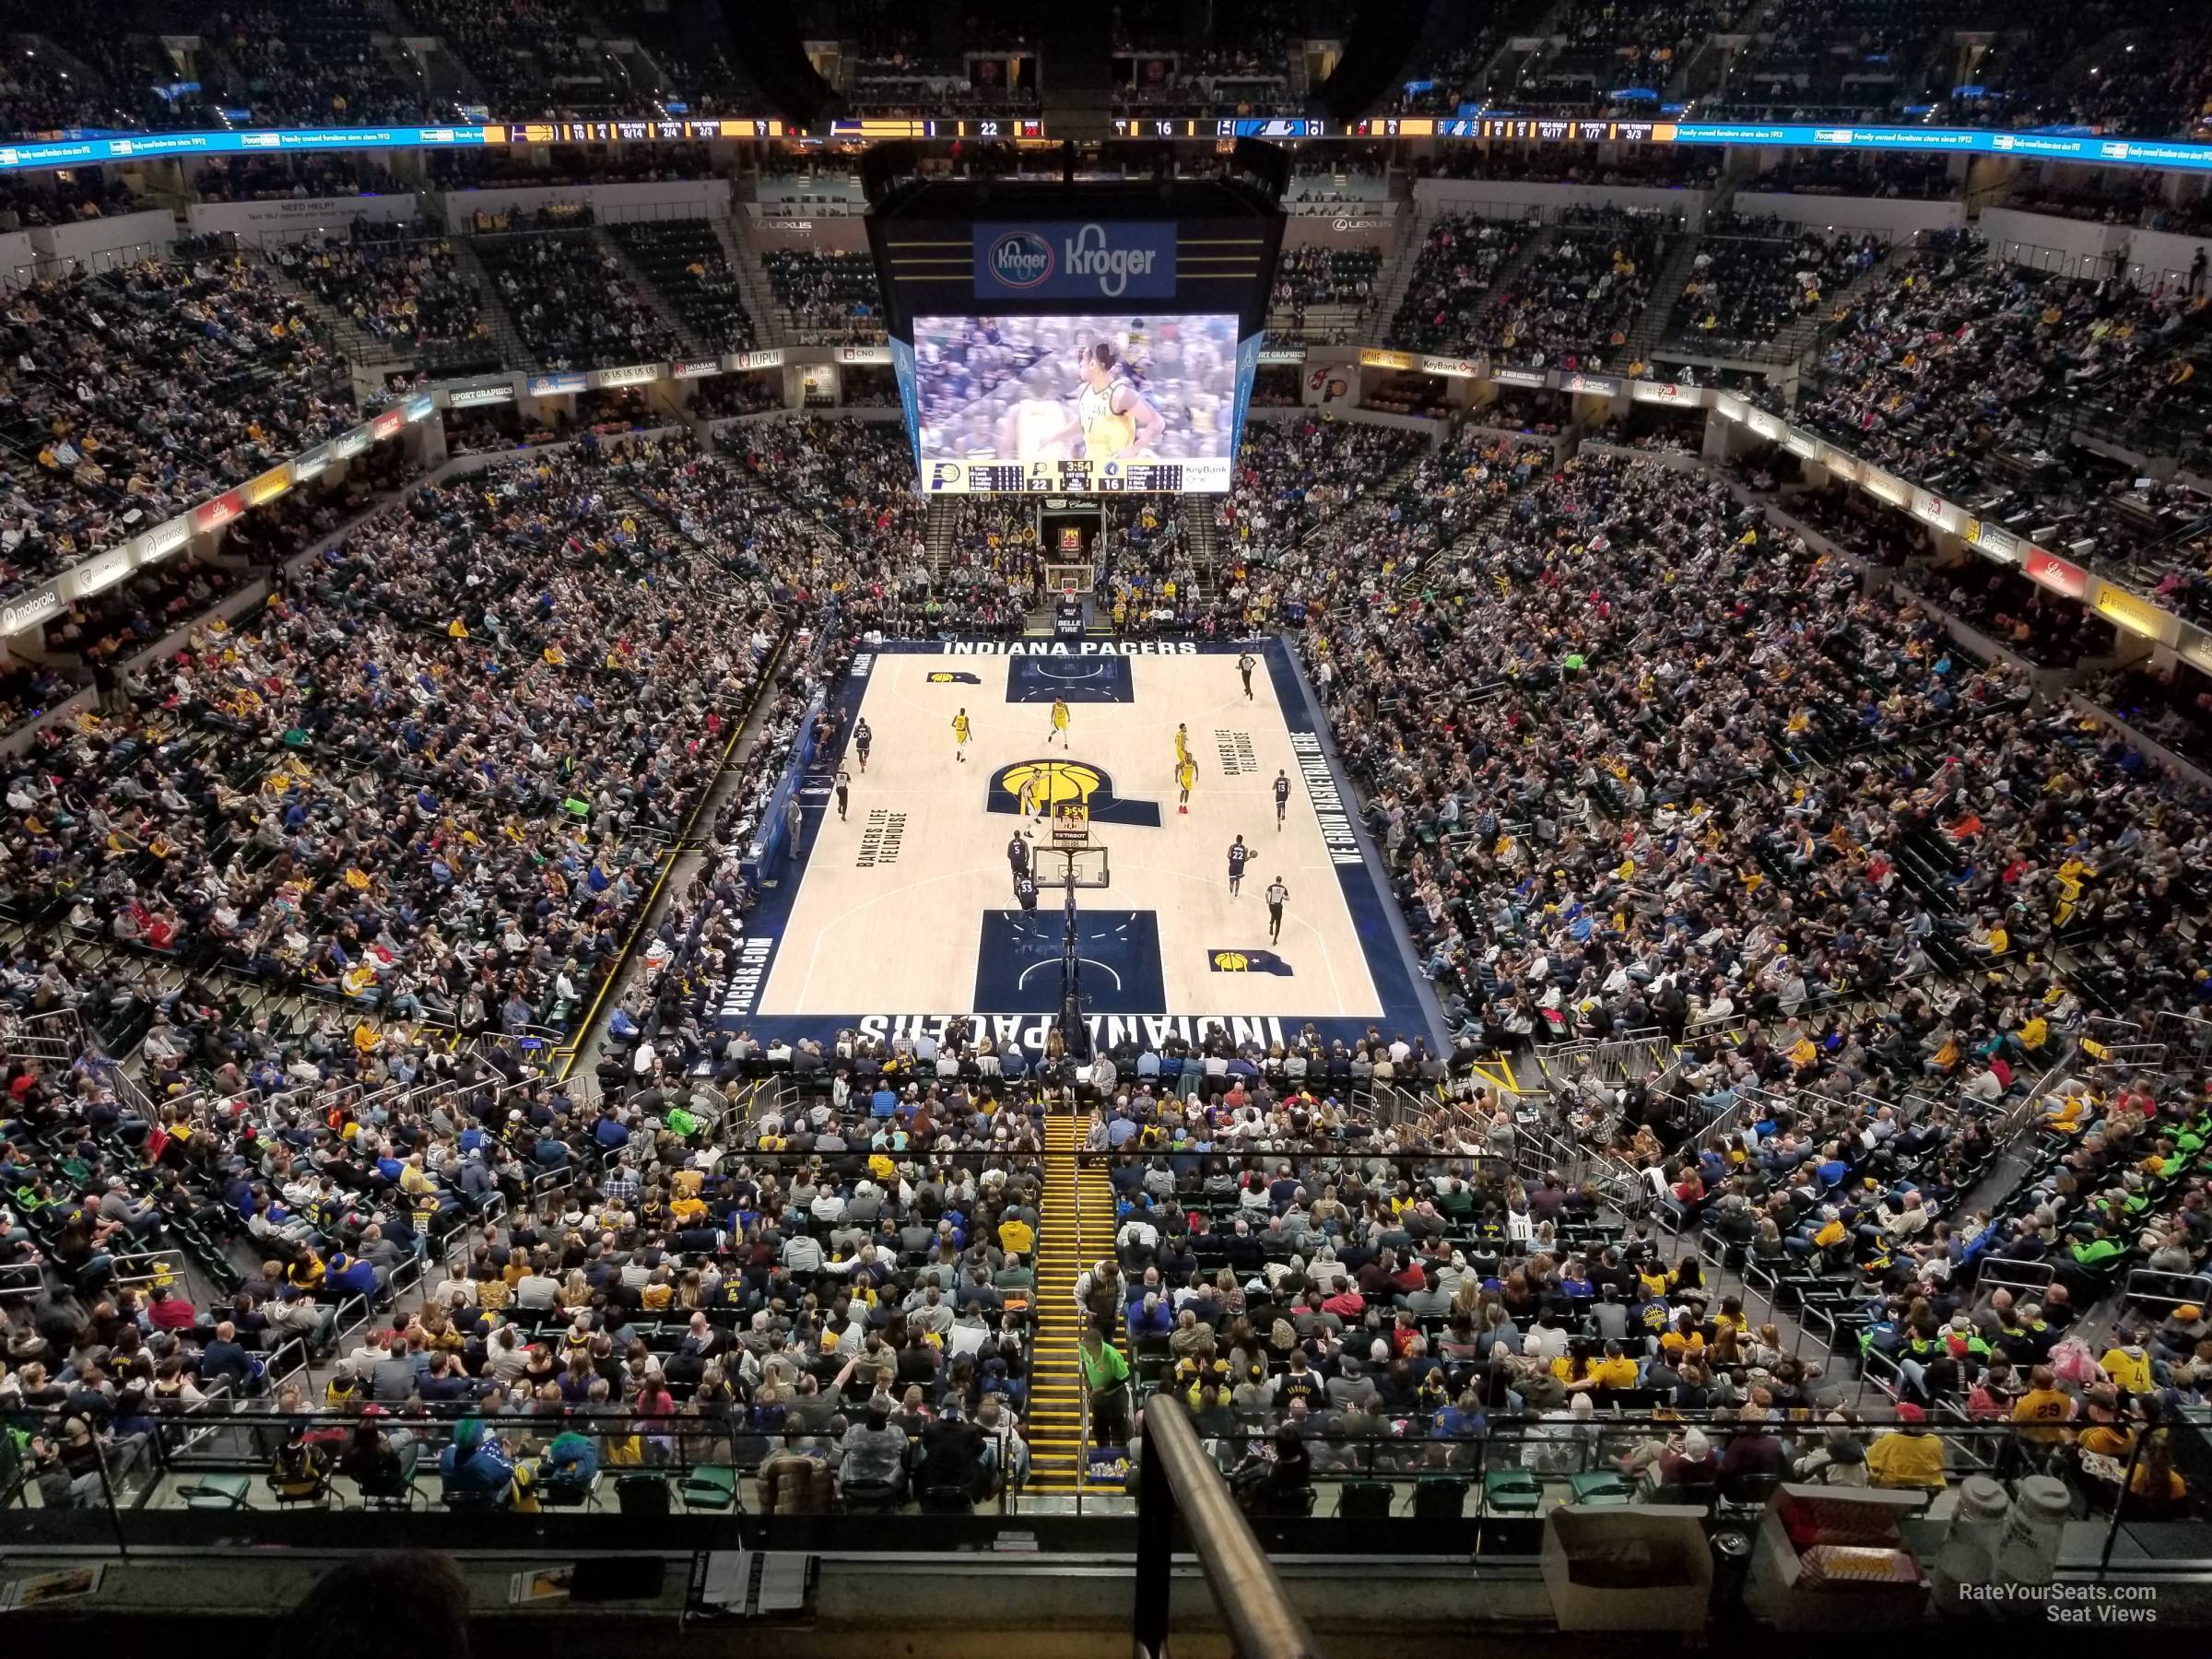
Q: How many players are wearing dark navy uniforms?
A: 5